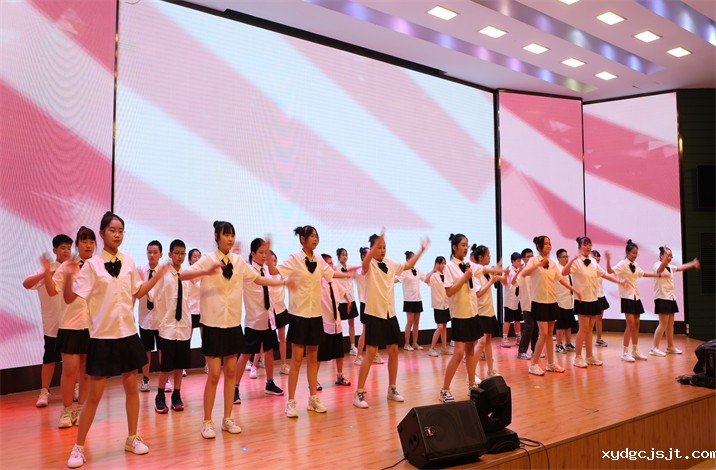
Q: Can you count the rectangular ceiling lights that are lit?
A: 9